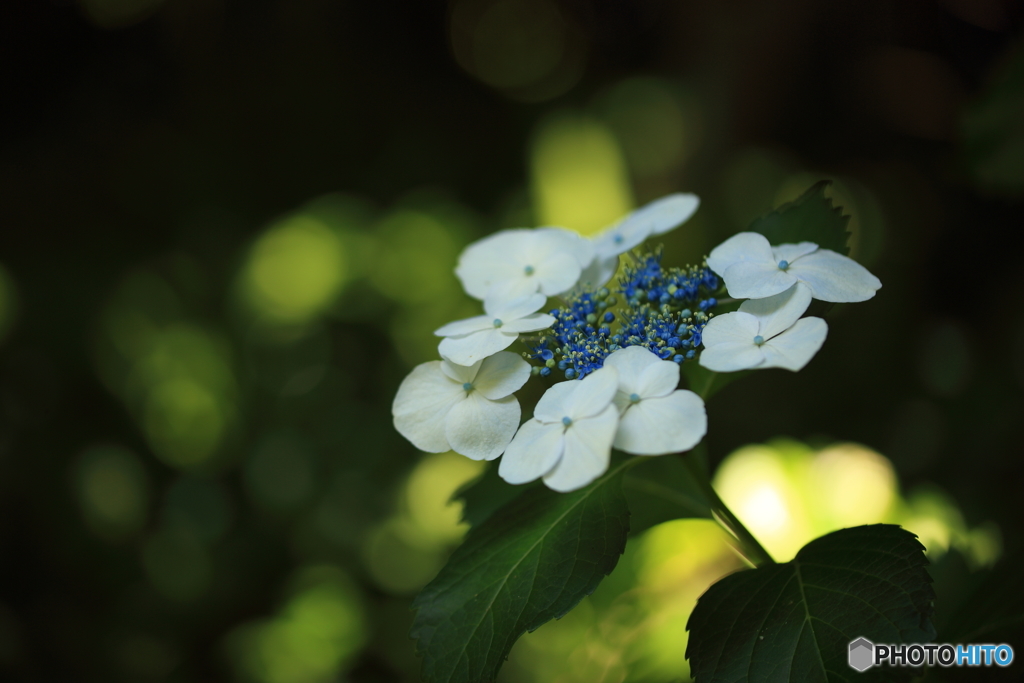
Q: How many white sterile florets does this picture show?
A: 8